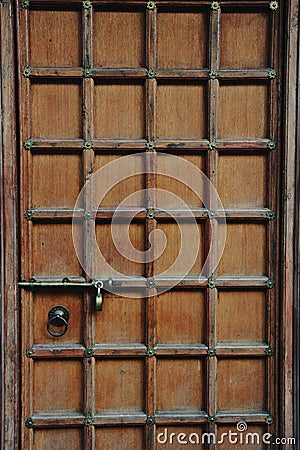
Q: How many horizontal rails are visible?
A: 7